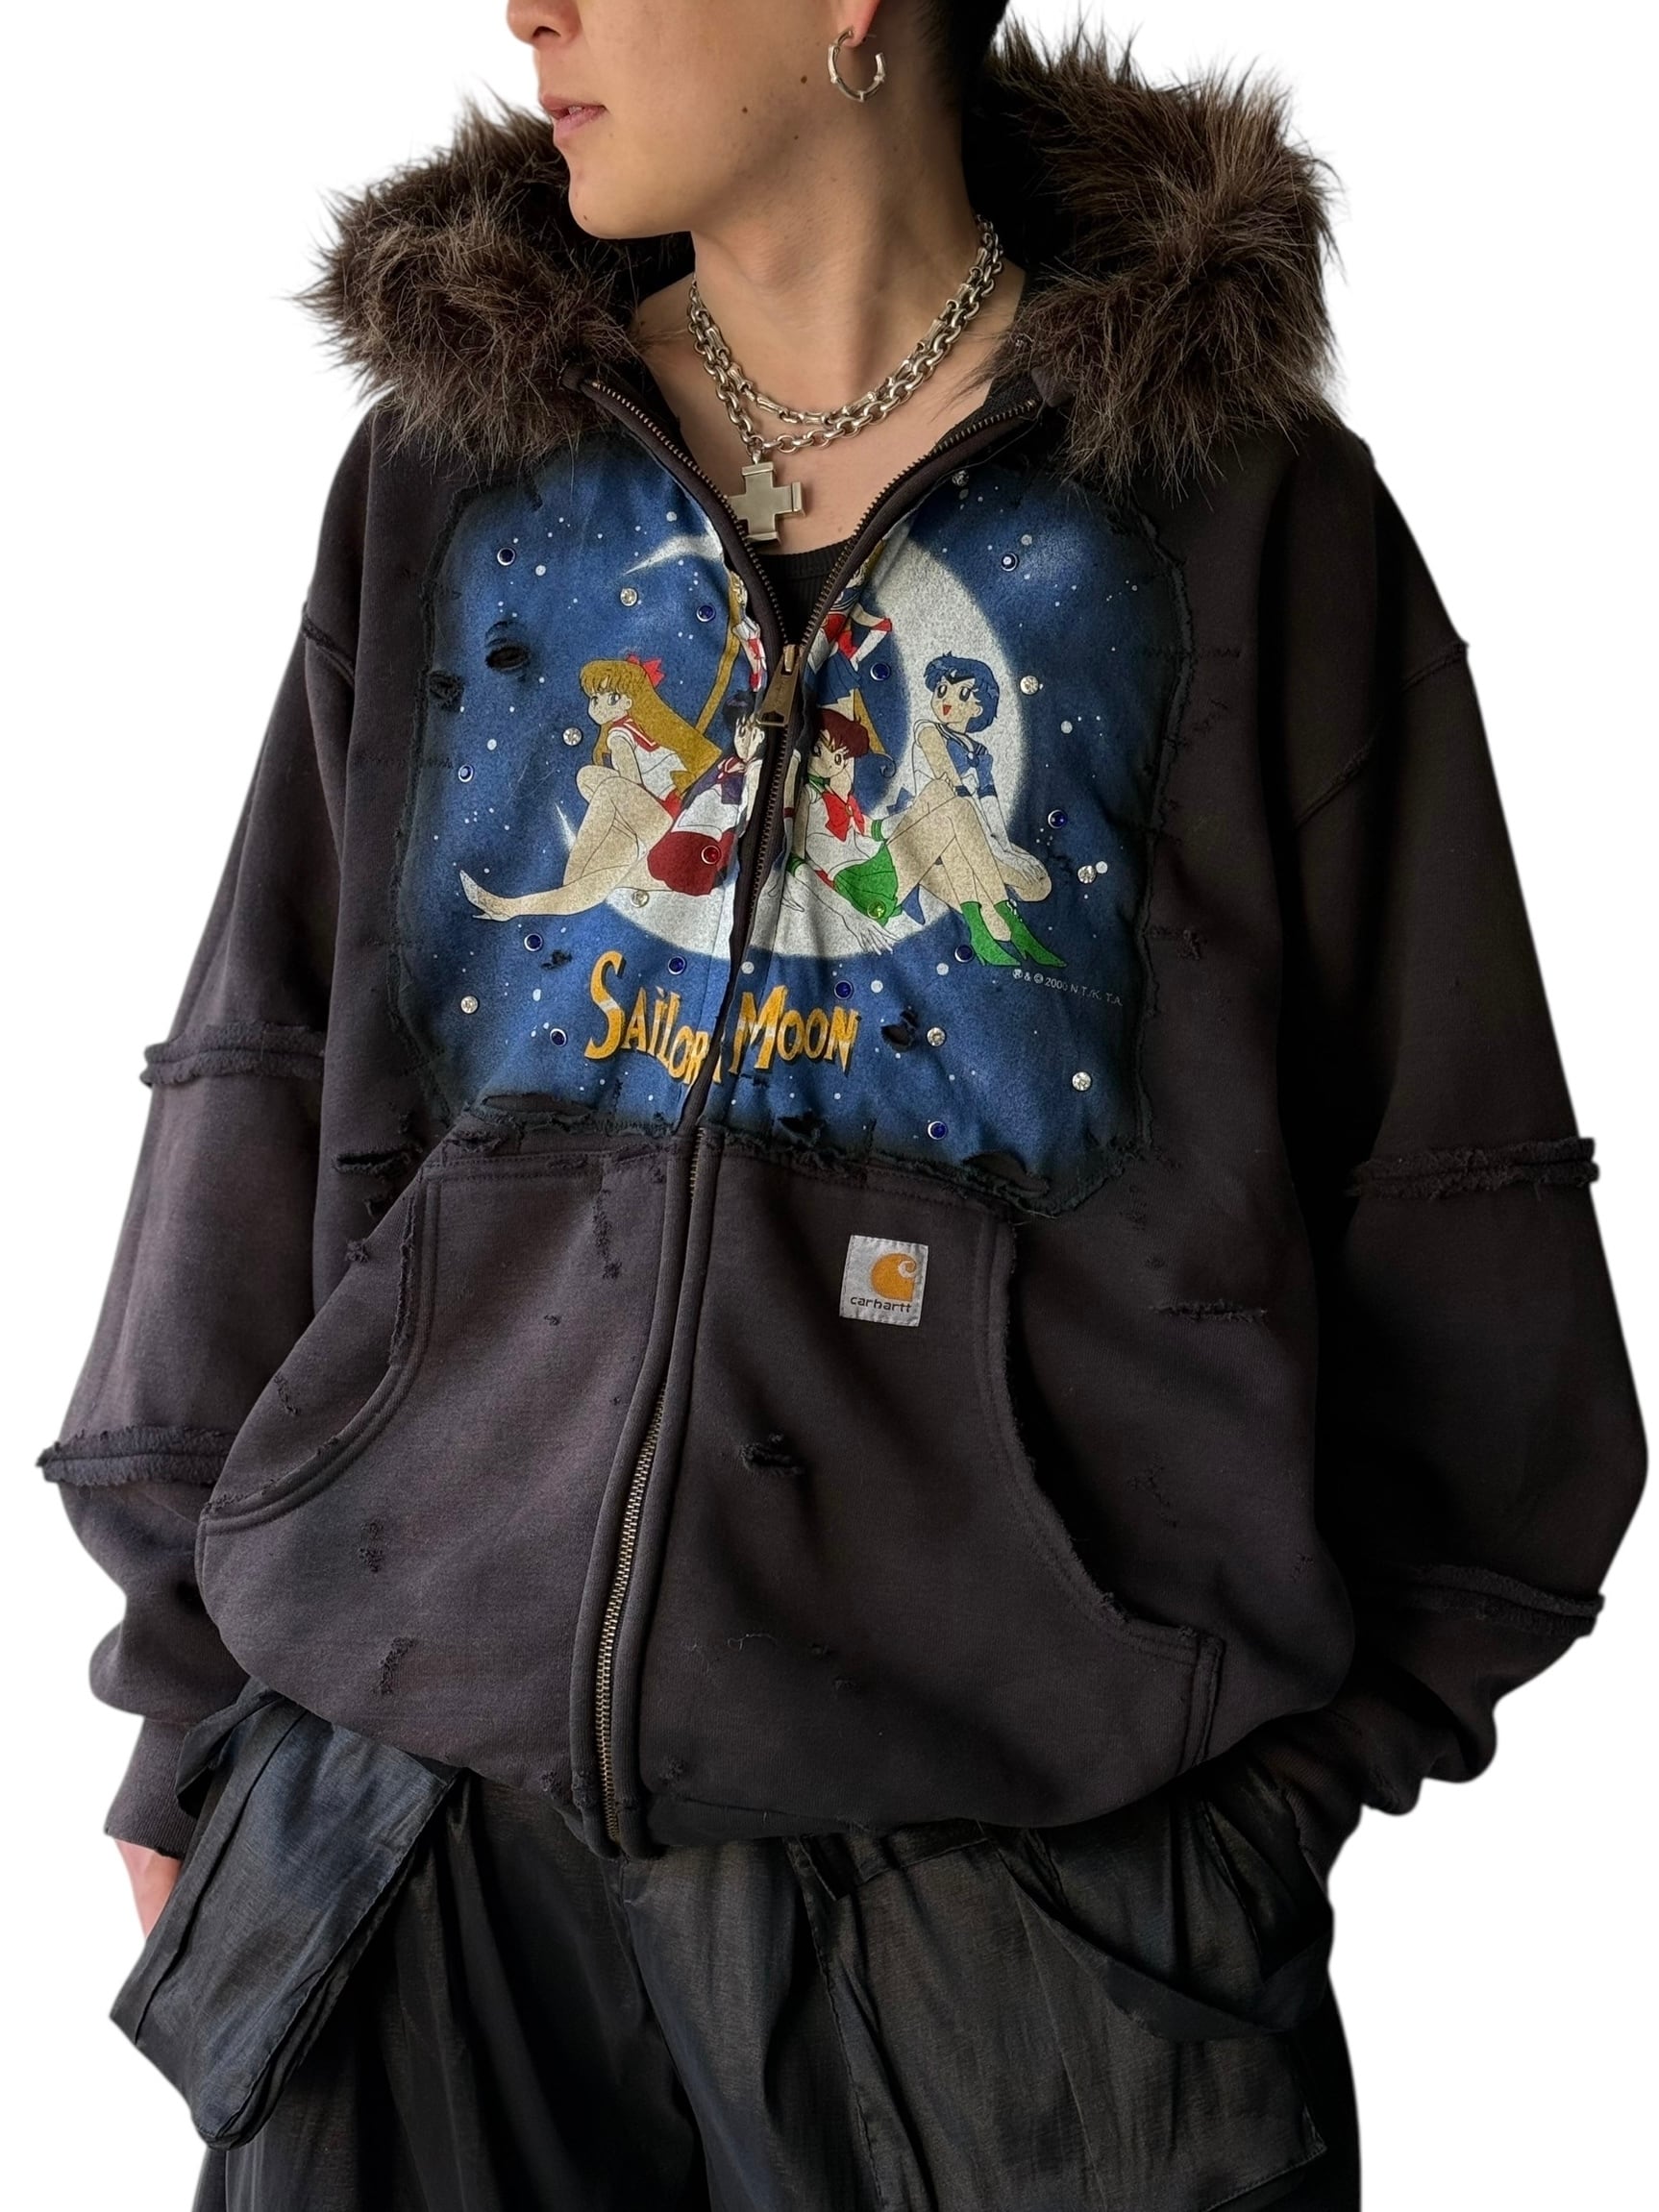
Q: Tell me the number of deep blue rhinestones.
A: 12